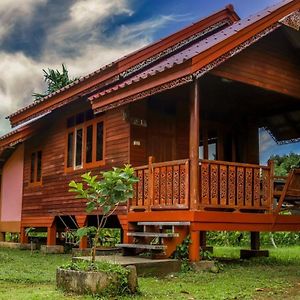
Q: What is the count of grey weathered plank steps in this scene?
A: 3